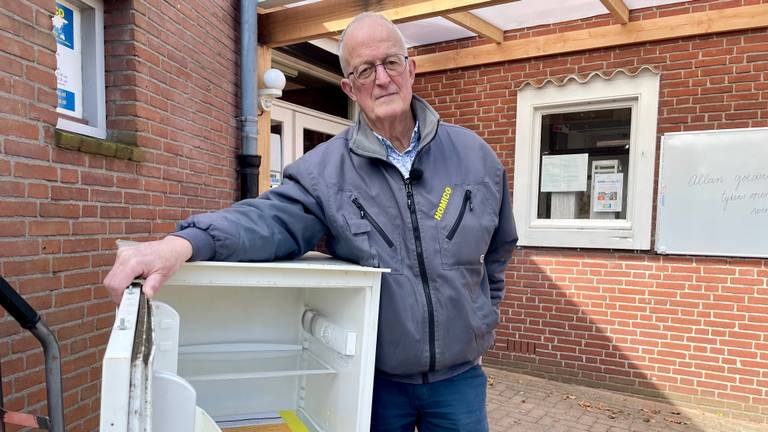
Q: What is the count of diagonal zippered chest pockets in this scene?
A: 2